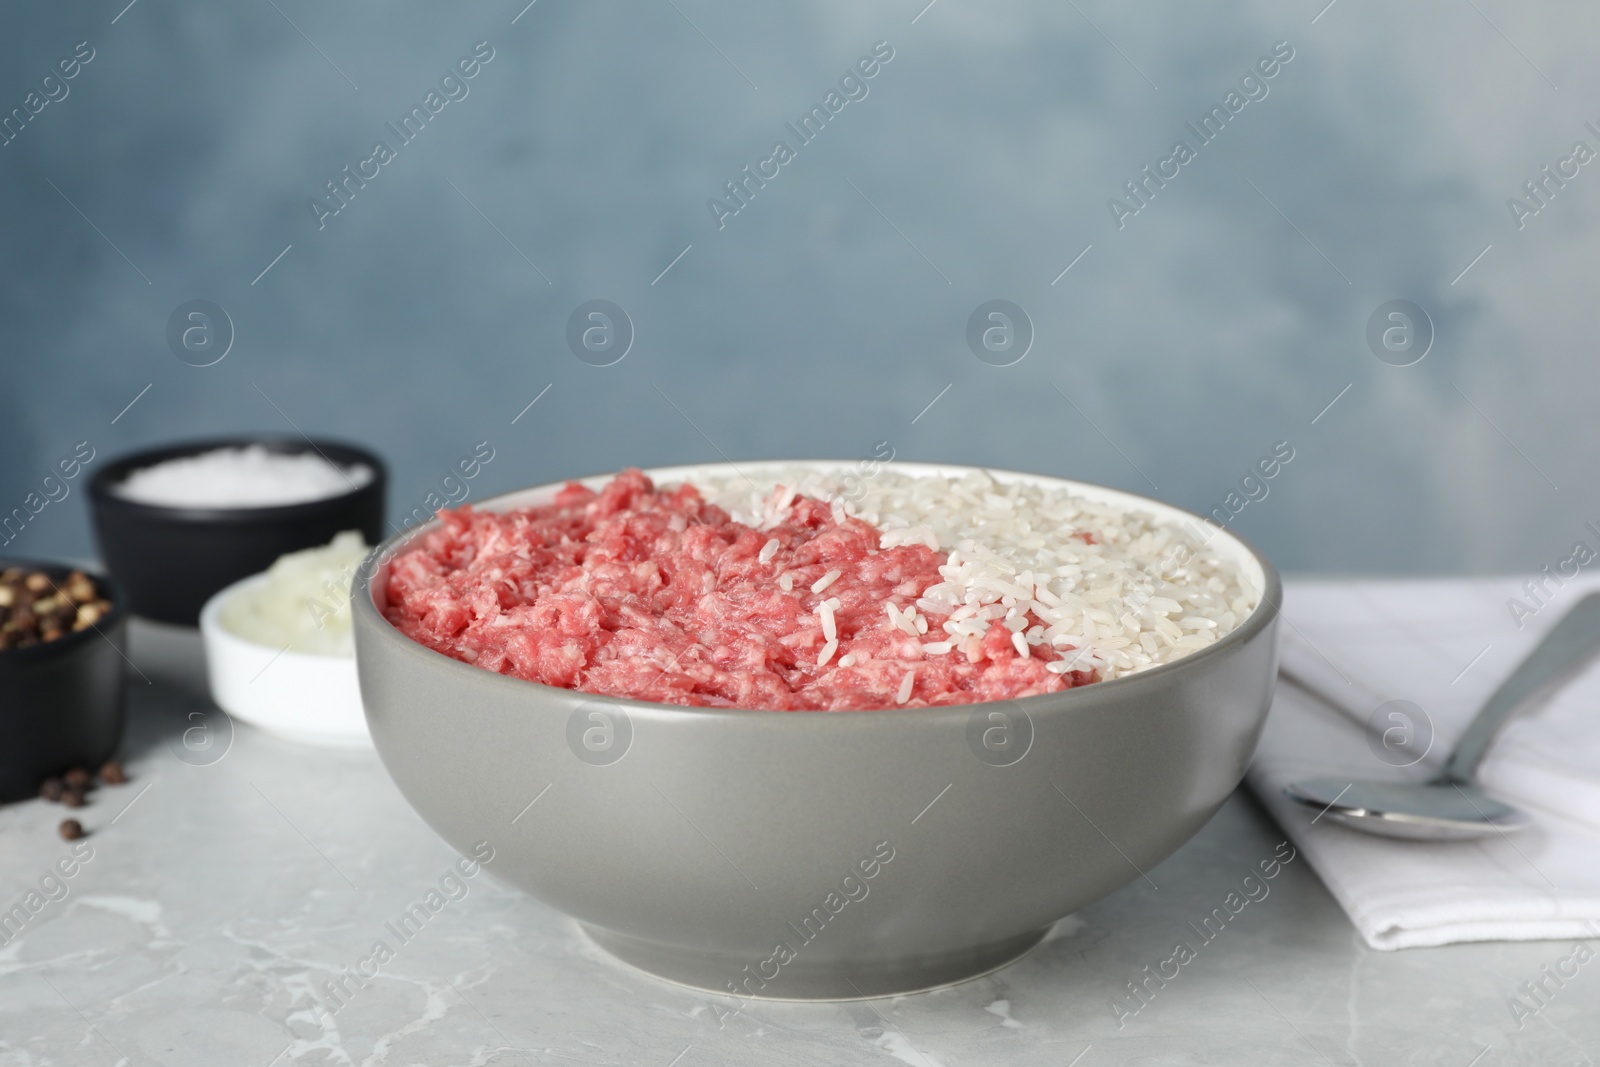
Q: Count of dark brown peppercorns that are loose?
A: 5